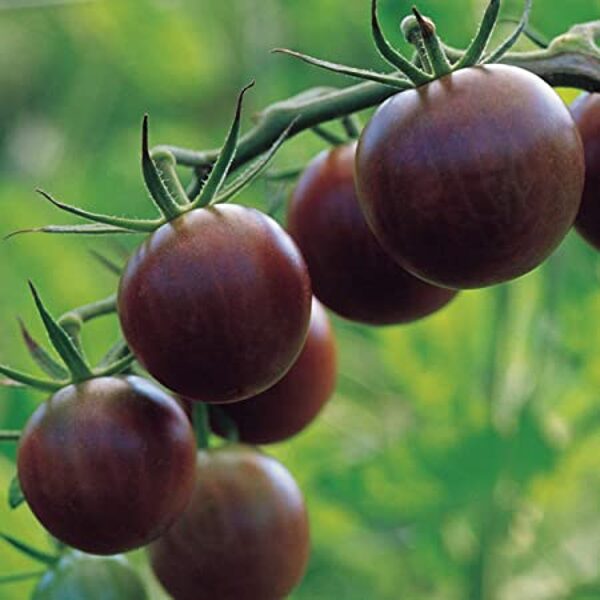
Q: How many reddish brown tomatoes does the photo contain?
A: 7